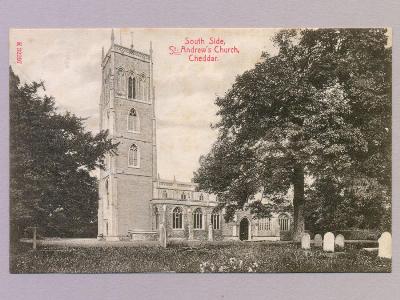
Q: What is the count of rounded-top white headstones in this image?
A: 5